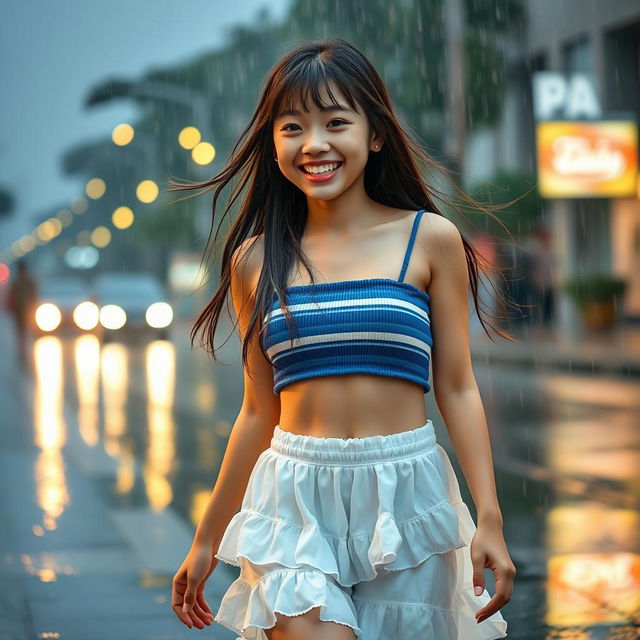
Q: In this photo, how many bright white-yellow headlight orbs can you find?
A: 4